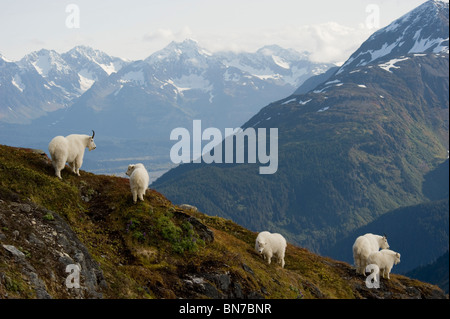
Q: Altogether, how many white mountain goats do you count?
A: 5